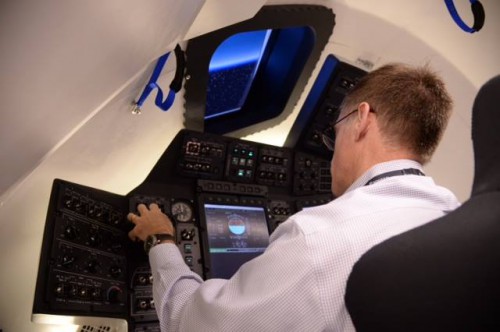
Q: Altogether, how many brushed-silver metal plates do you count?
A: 1